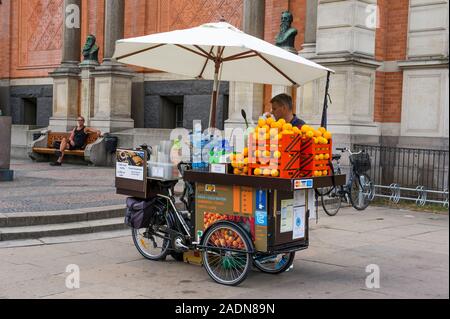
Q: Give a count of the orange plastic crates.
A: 6